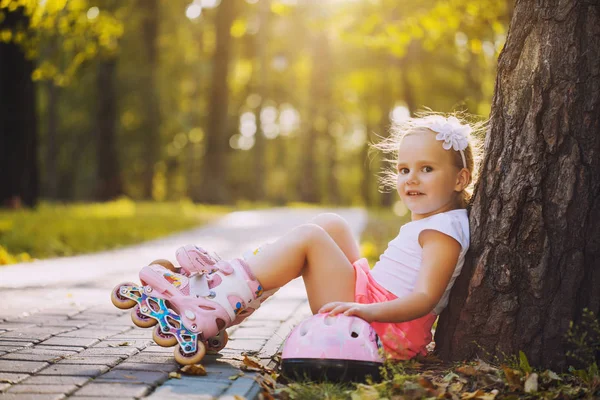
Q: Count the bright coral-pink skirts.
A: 1